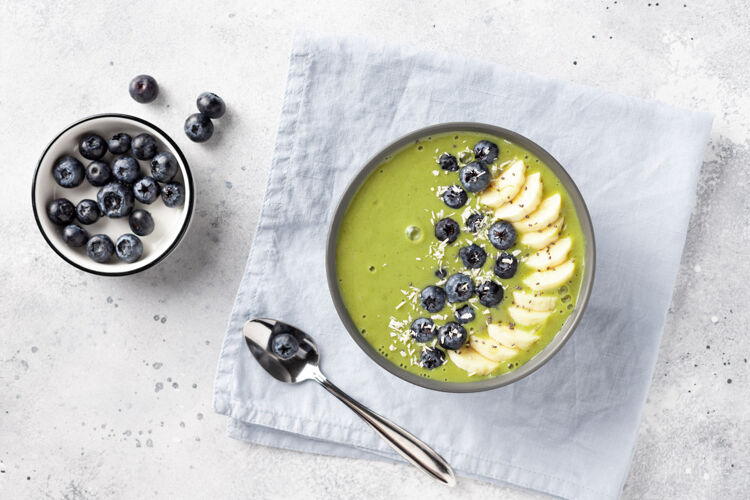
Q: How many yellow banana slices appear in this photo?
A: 11